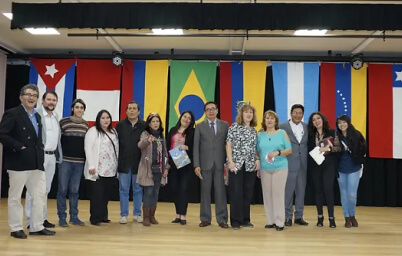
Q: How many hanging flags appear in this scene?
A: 8